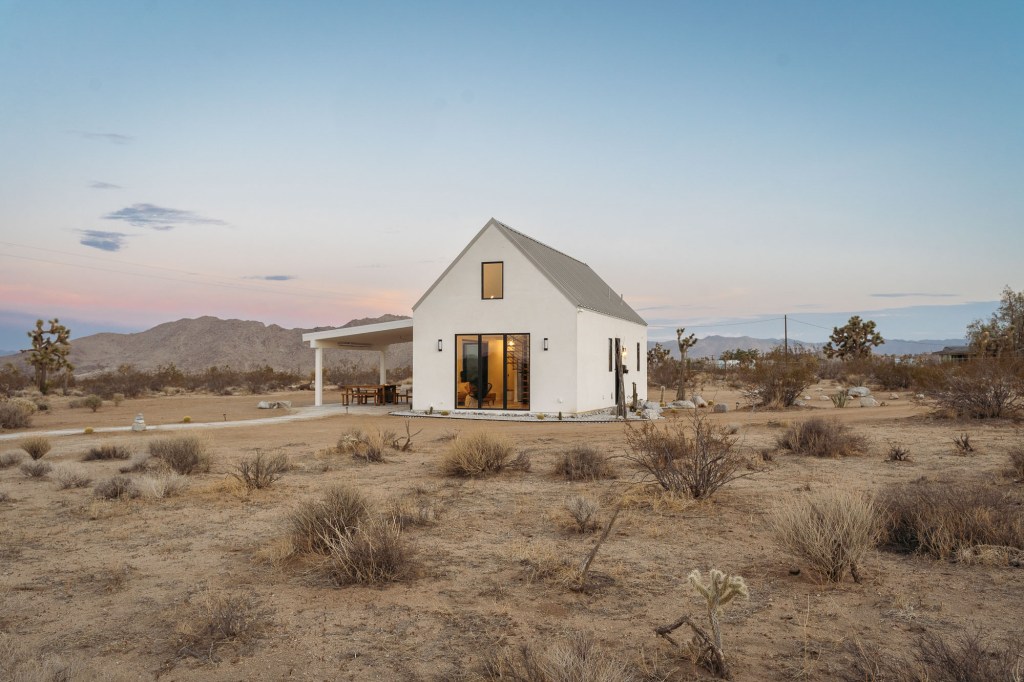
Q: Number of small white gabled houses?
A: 1